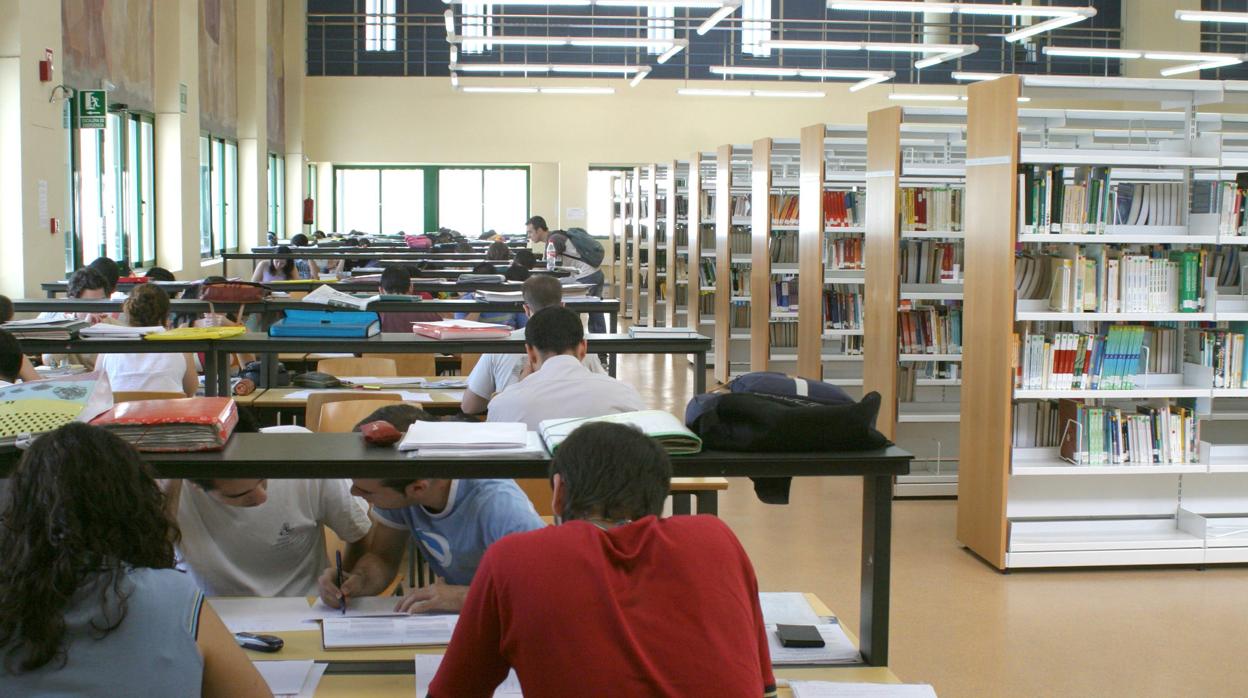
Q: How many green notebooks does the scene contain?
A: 1